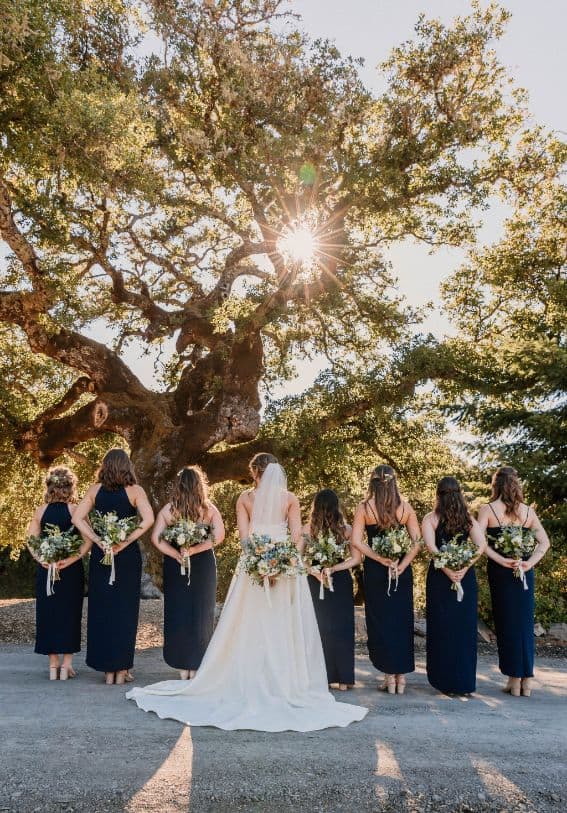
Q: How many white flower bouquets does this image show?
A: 7